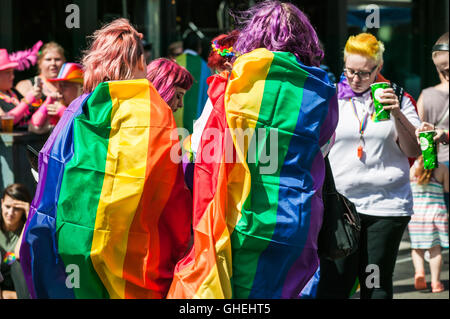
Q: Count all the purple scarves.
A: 1